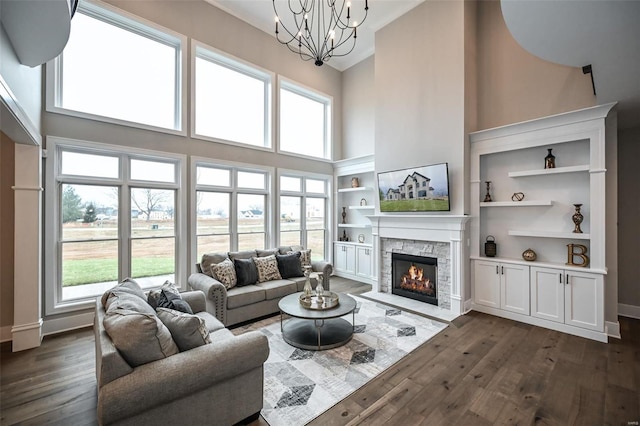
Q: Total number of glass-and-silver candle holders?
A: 2